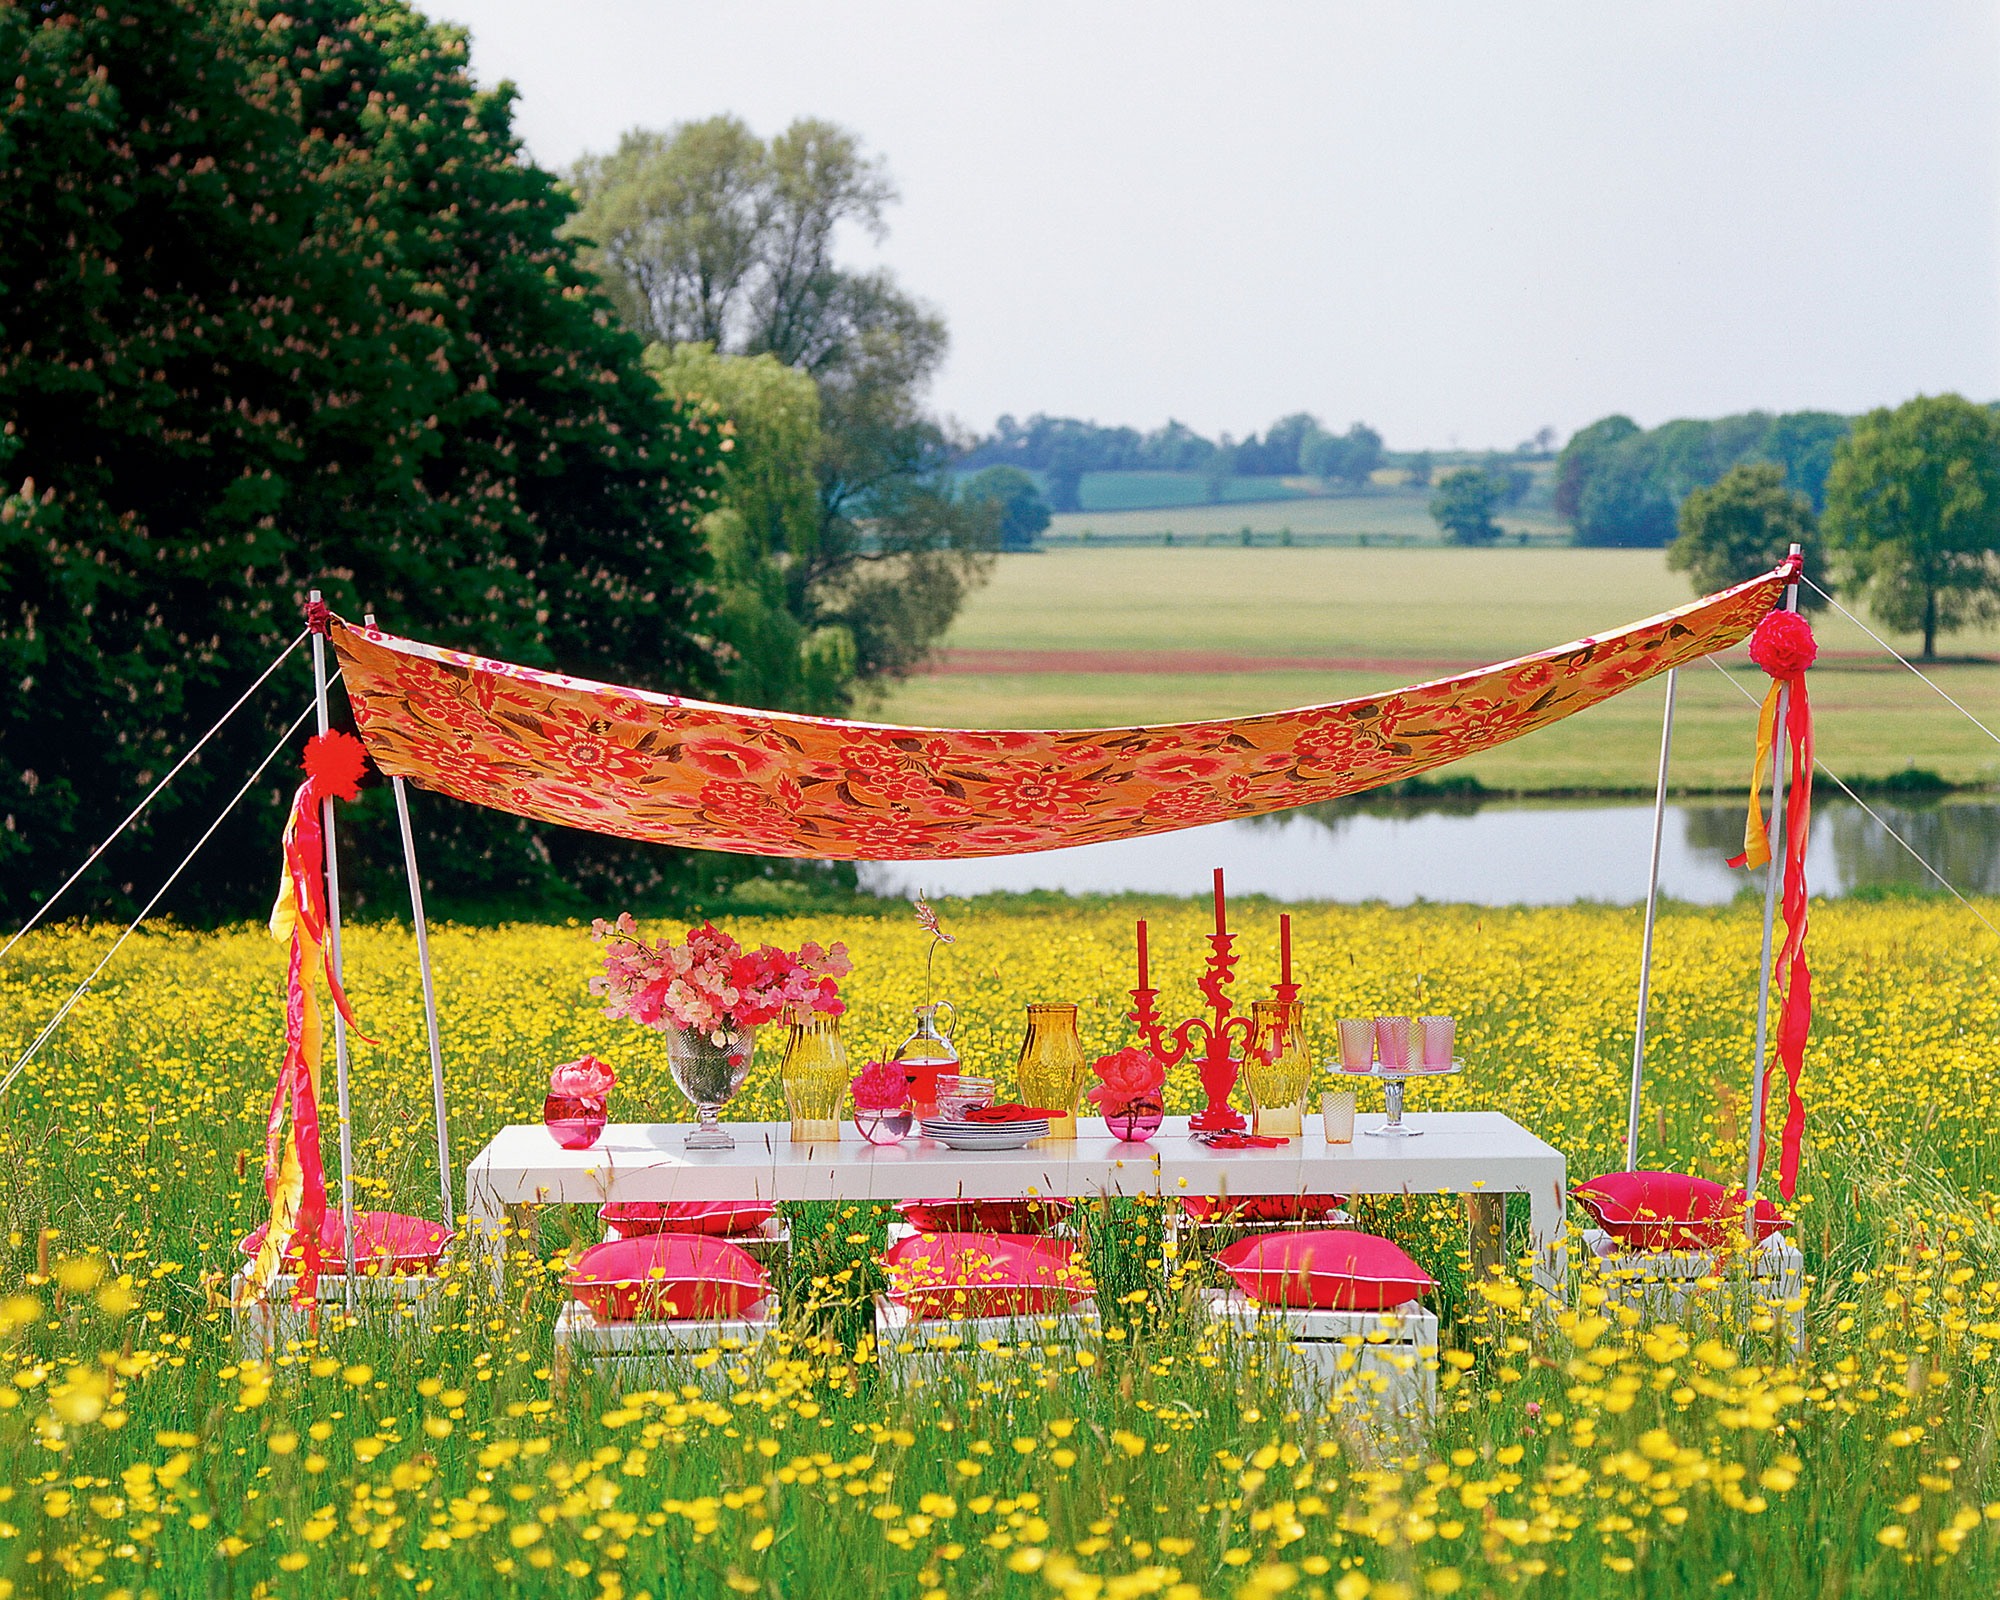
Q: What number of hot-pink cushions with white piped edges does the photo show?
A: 8